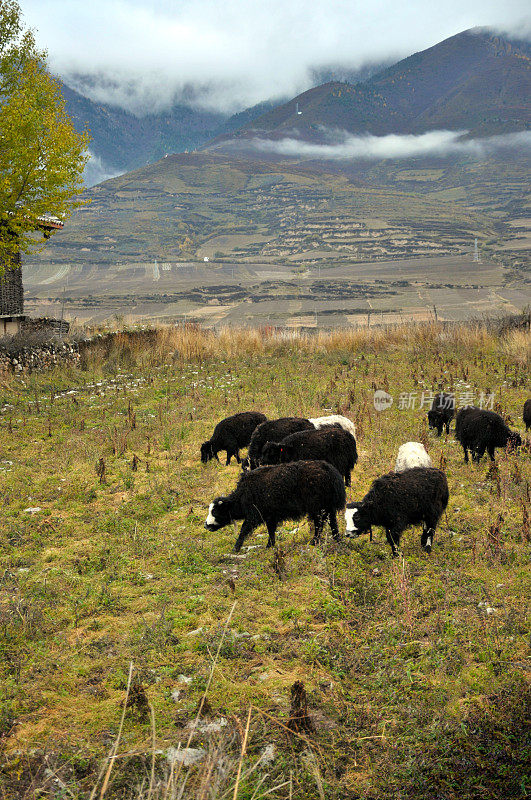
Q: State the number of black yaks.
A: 8